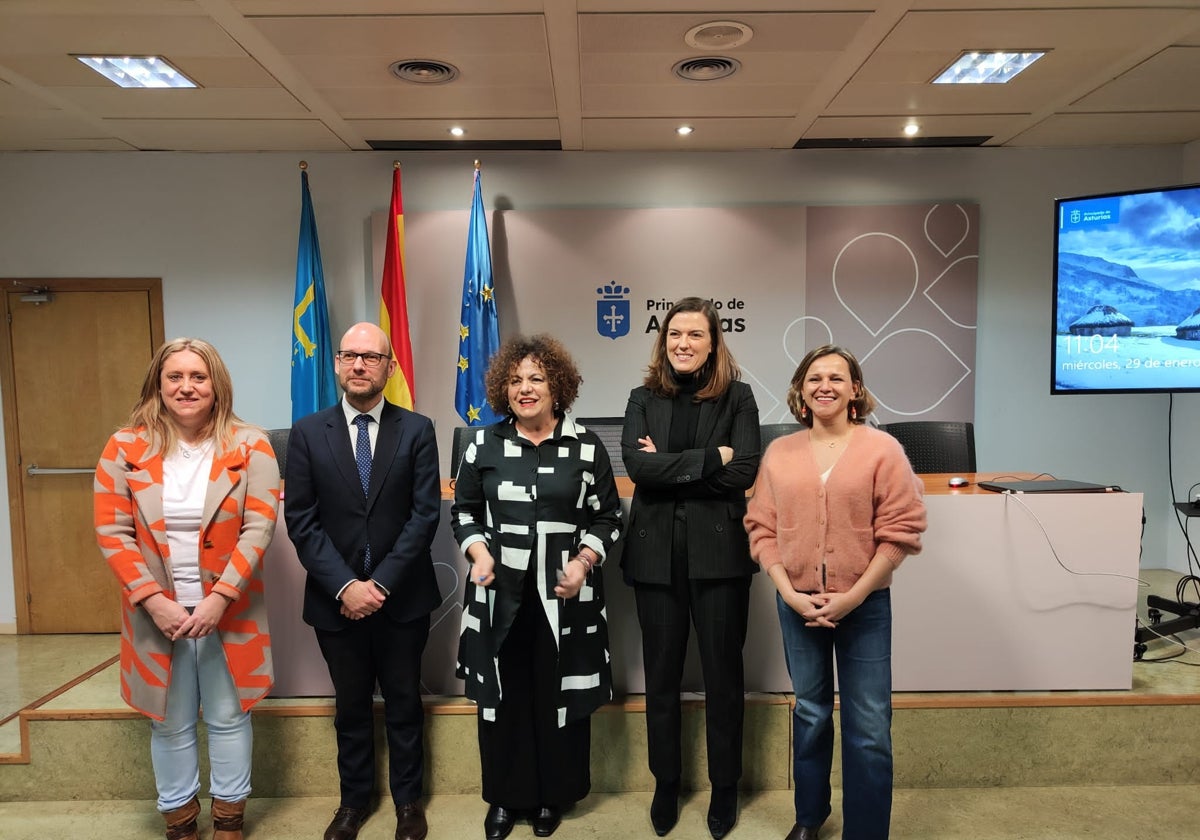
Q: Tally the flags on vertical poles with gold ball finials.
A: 3